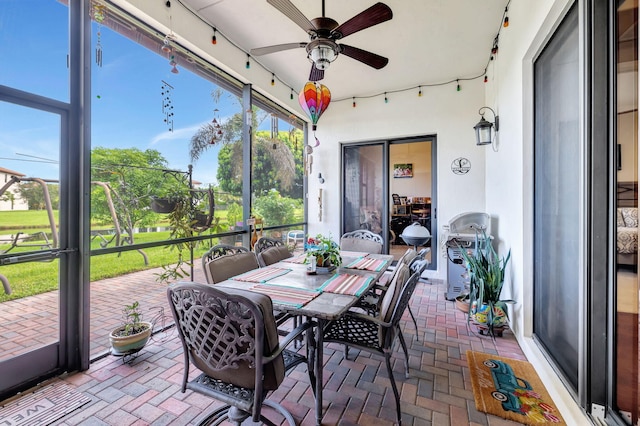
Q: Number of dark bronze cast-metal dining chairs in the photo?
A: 6